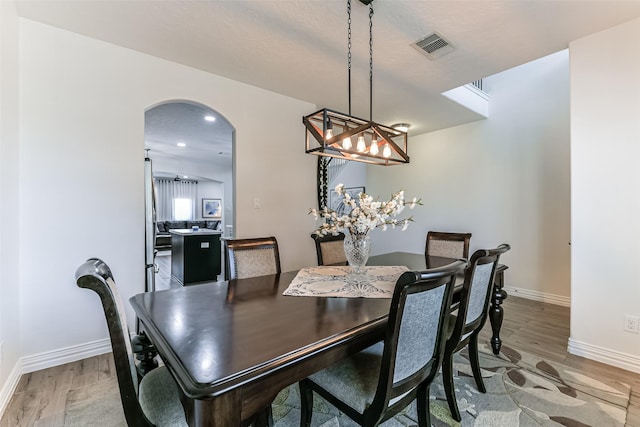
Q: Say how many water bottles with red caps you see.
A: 0